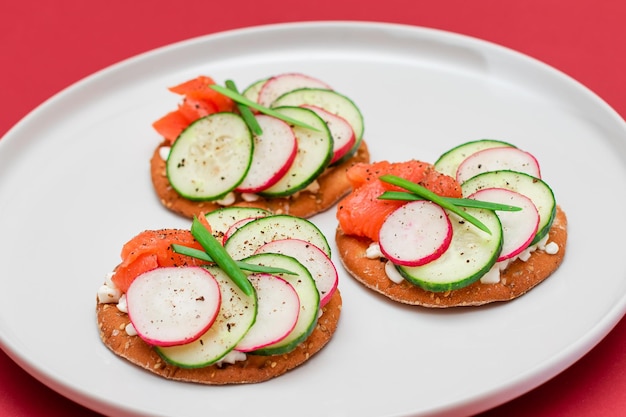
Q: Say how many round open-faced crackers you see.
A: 3